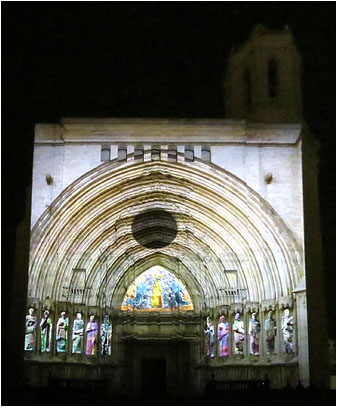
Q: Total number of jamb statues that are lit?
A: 12